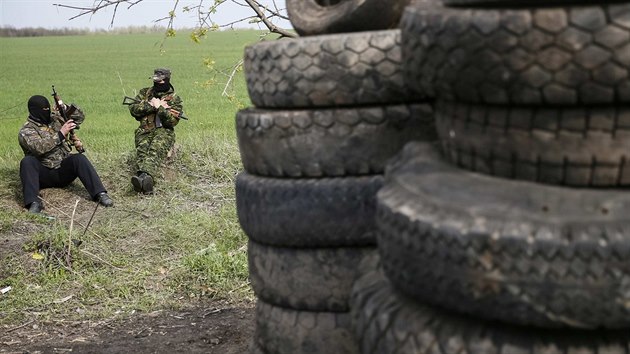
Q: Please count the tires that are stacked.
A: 11